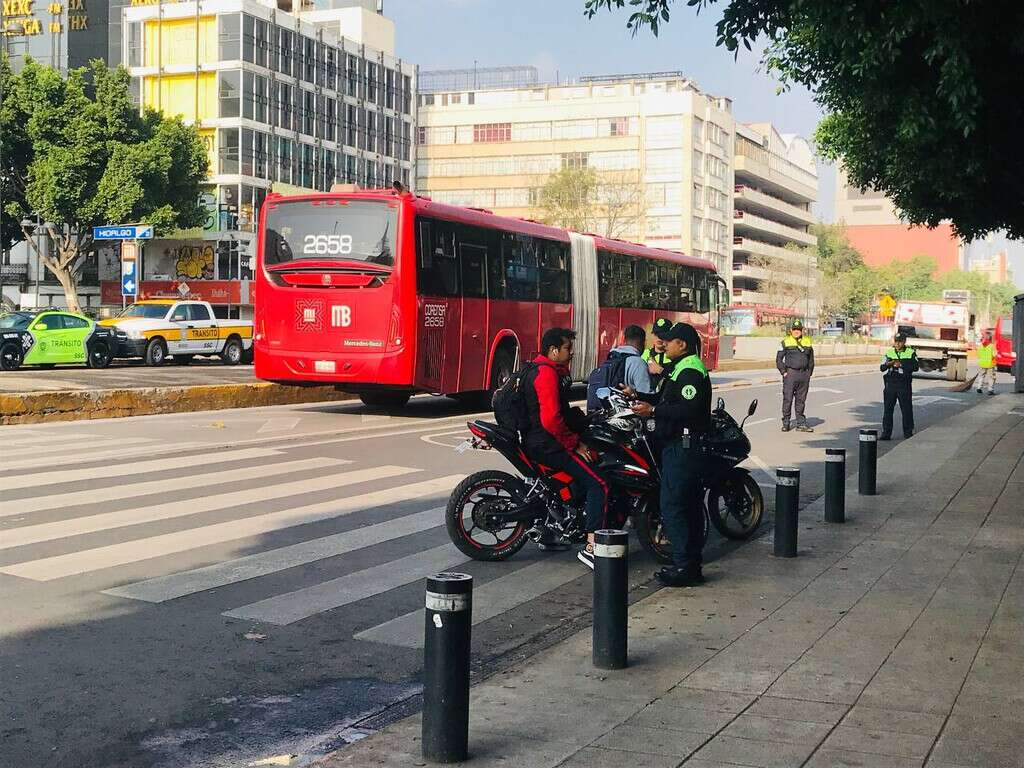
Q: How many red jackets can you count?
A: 1